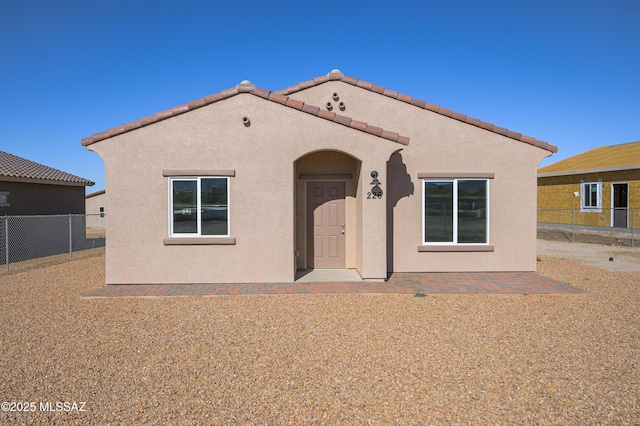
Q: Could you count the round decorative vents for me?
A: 4